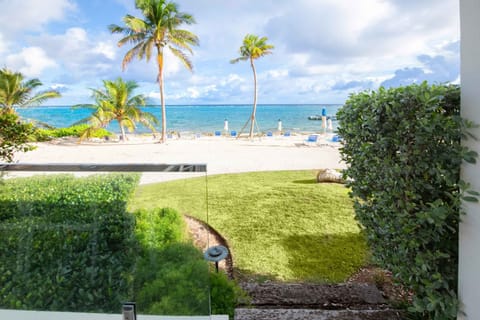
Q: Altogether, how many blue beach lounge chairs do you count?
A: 6